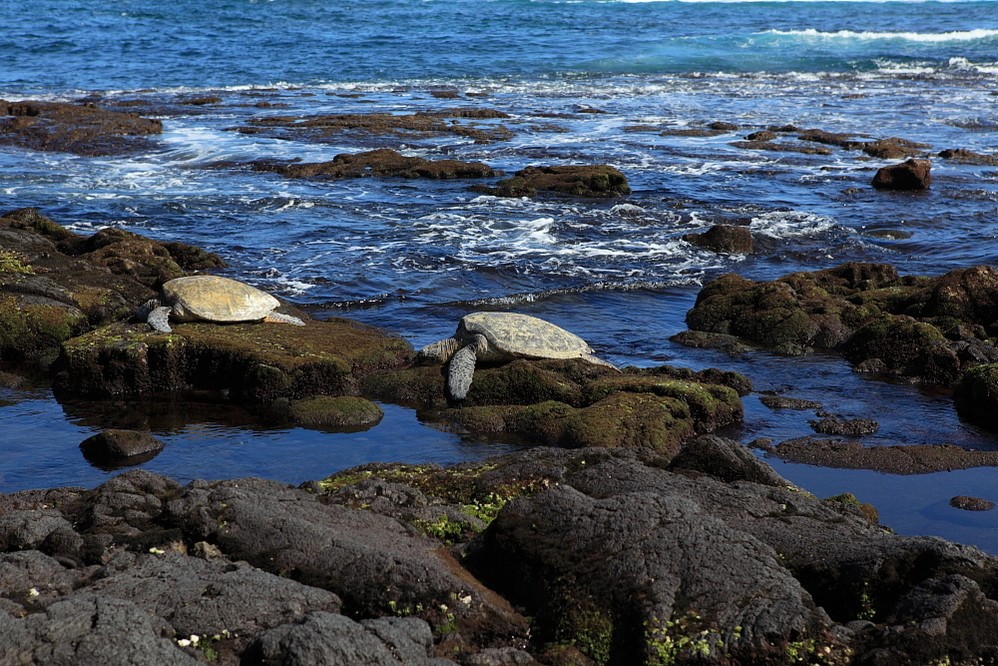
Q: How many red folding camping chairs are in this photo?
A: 0